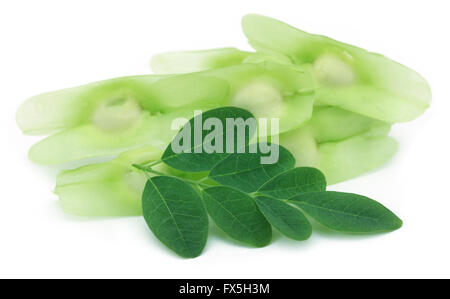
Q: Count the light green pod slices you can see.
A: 5